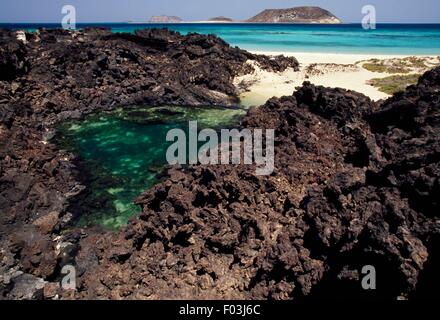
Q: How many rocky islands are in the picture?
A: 3